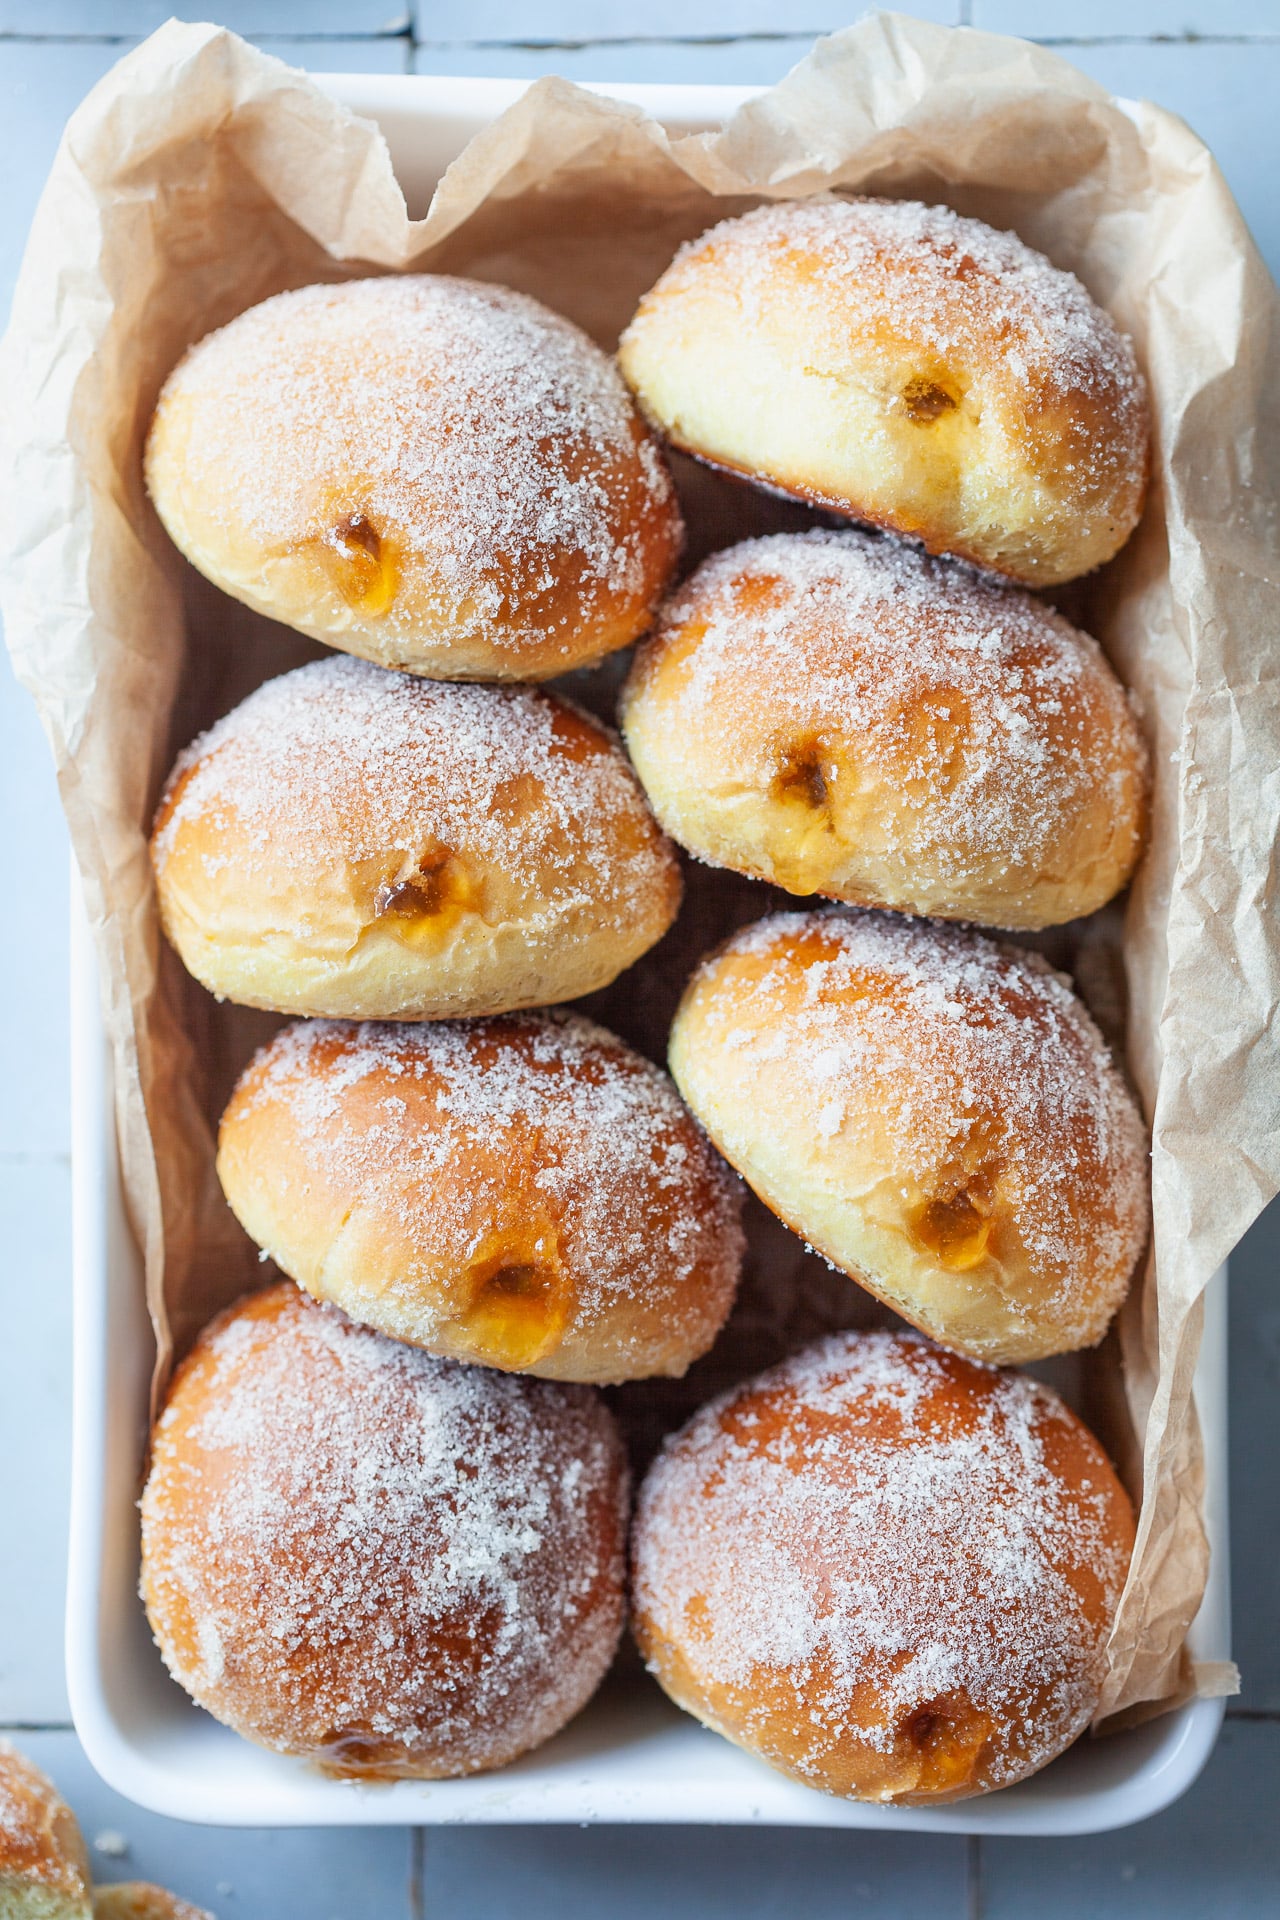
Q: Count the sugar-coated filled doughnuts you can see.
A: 8